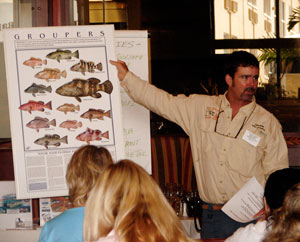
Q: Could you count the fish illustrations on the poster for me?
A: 13